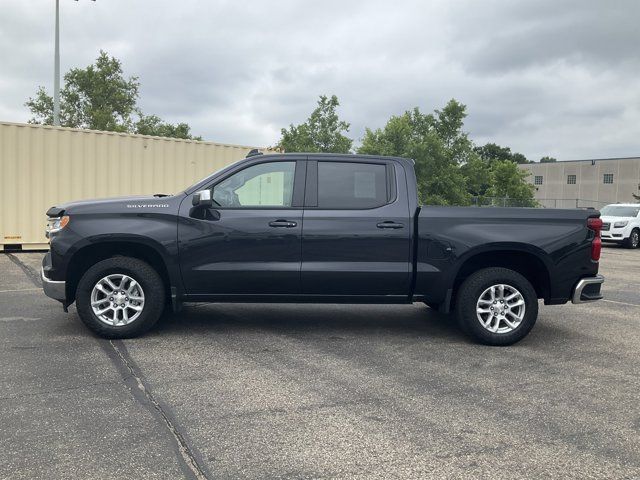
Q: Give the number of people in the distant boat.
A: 0